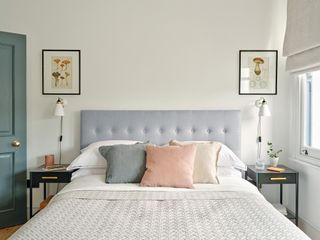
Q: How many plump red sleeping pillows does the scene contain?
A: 0